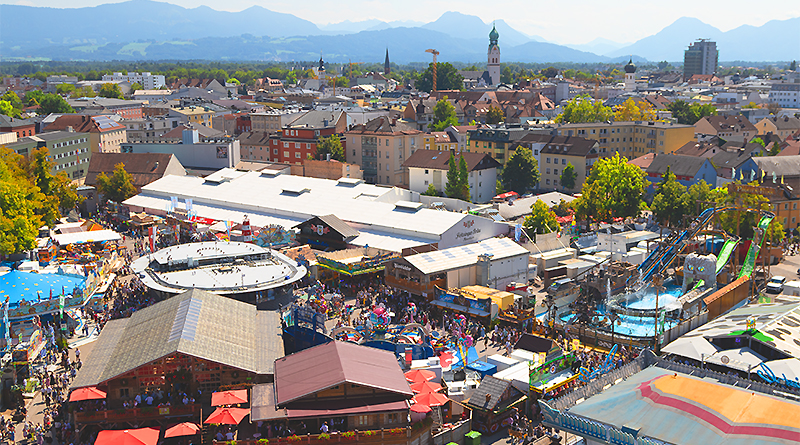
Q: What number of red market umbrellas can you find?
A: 9